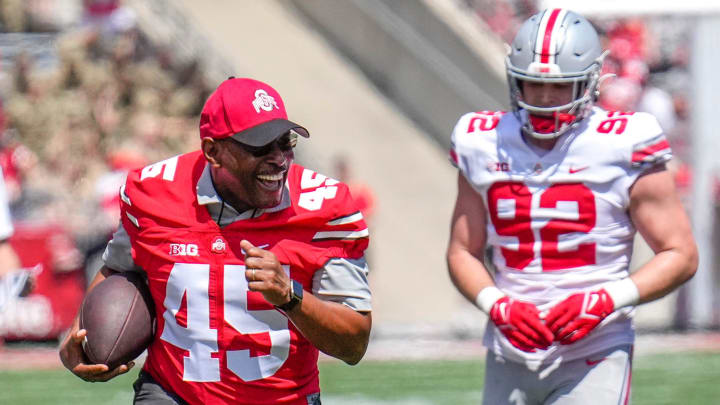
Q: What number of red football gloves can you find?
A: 2